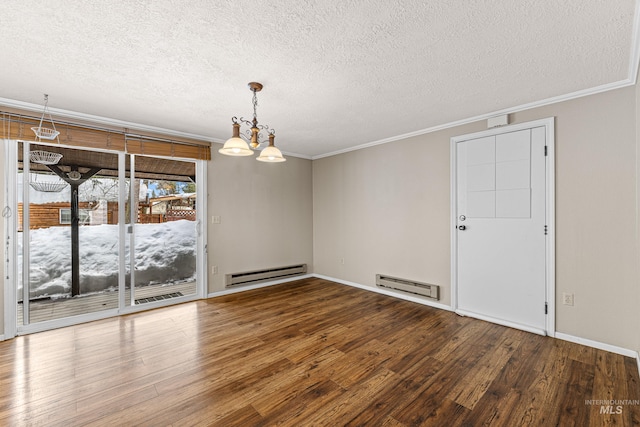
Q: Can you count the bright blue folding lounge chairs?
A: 0